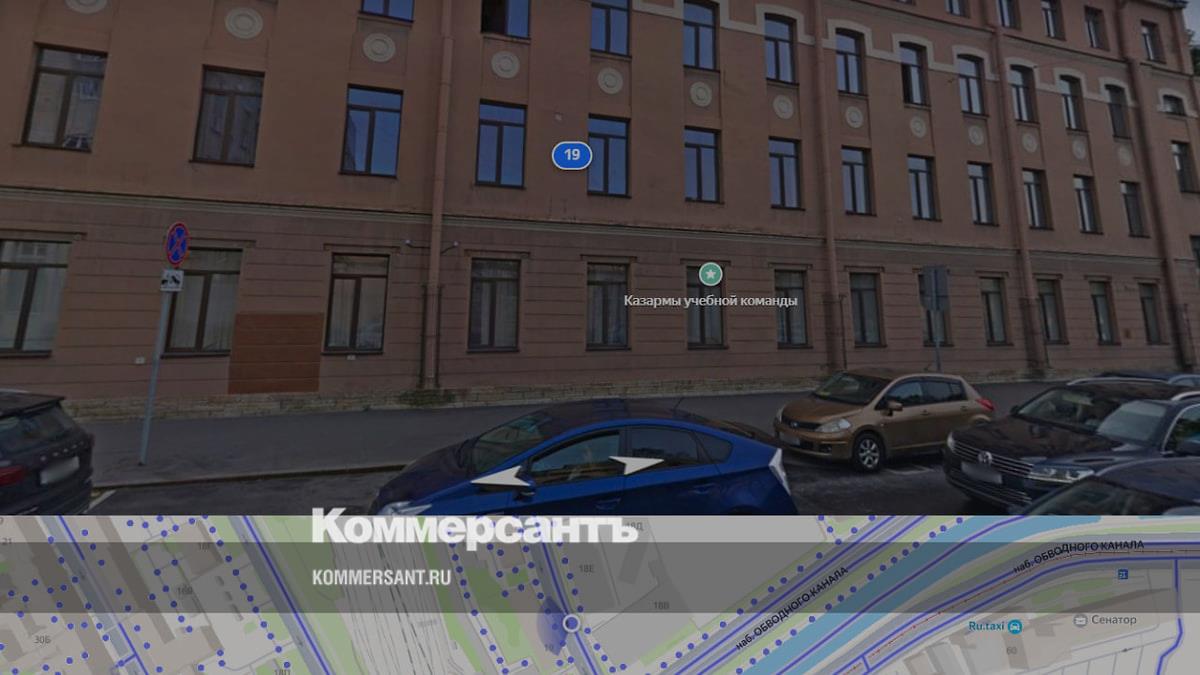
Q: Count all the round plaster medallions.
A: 13